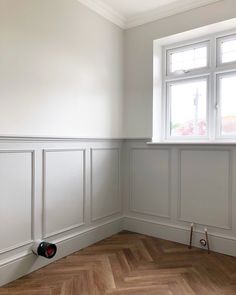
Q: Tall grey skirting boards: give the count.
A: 2